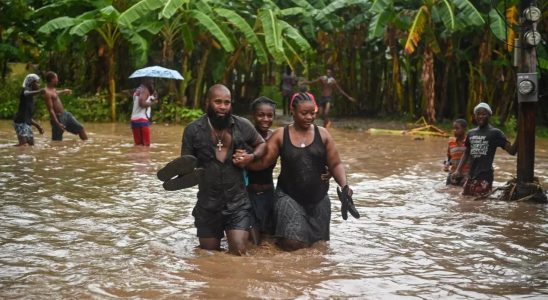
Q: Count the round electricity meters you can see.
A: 3